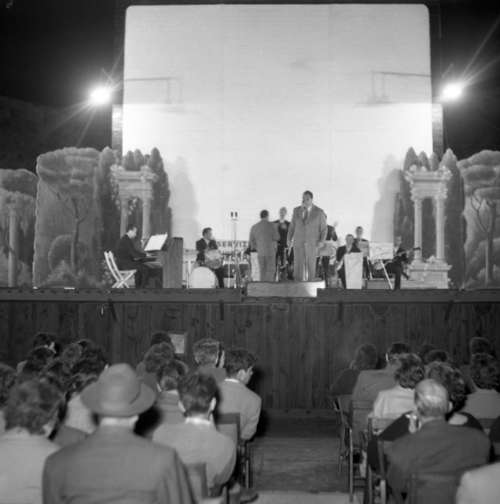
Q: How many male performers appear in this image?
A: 9